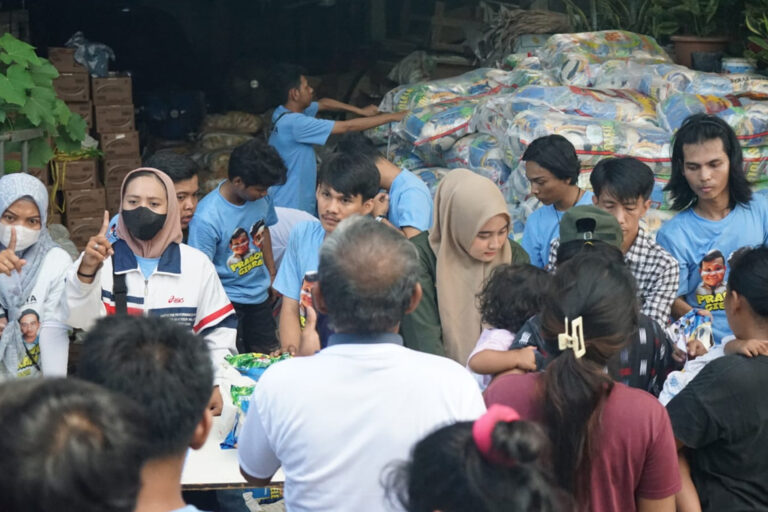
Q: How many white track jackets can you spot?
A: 1